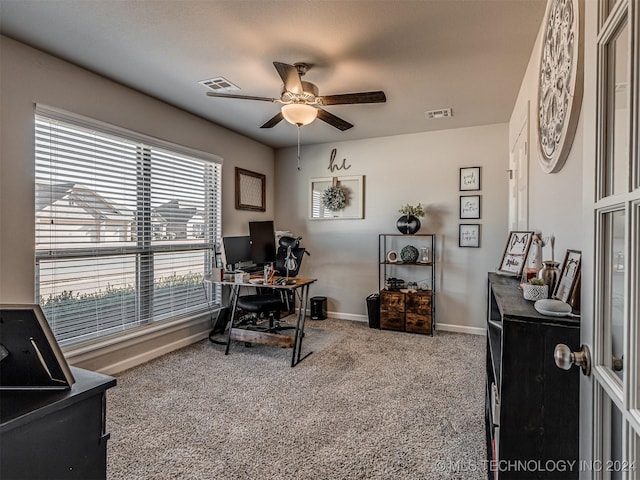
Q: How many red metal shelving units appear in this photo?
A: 0